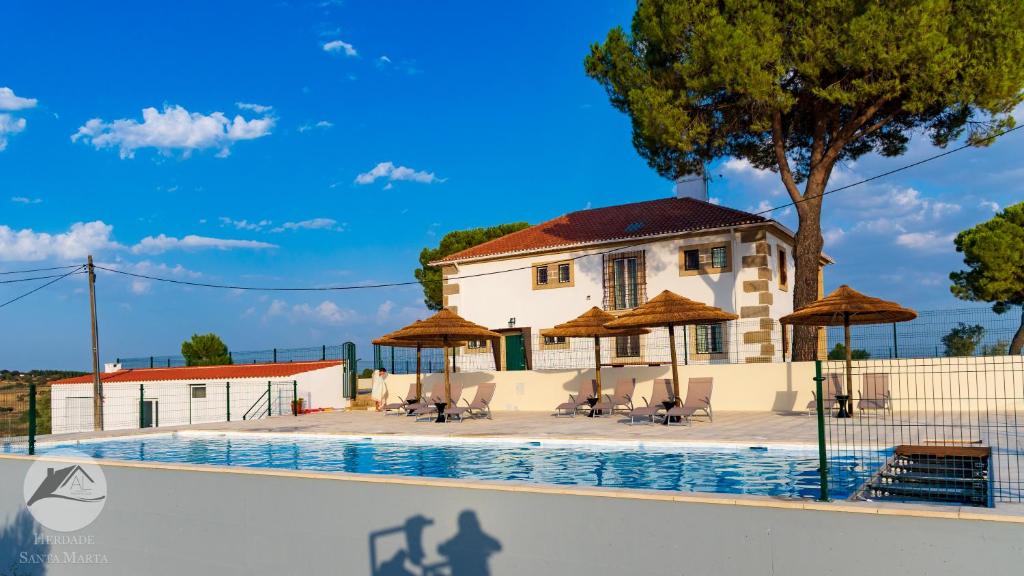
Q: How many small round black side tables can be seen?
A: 5